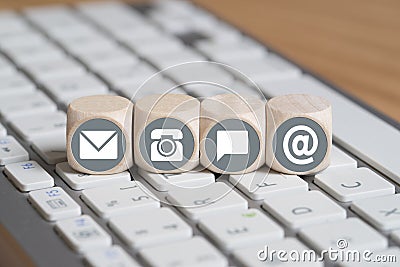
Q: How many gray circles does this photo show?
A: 4